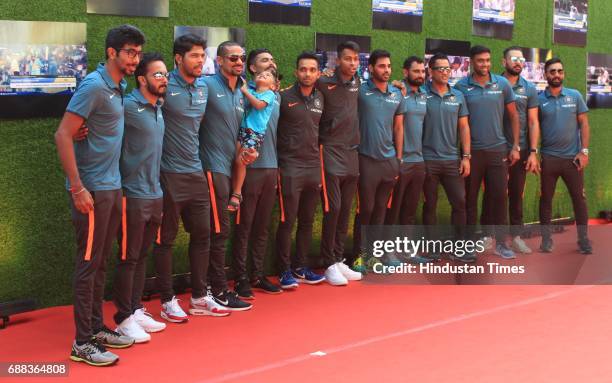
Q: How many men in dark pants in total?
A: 13